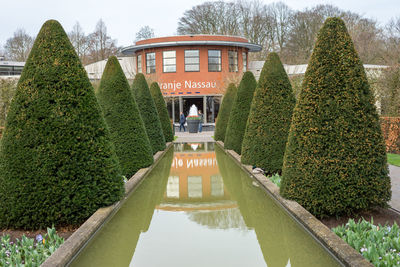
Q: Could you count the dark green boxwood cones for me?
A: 8